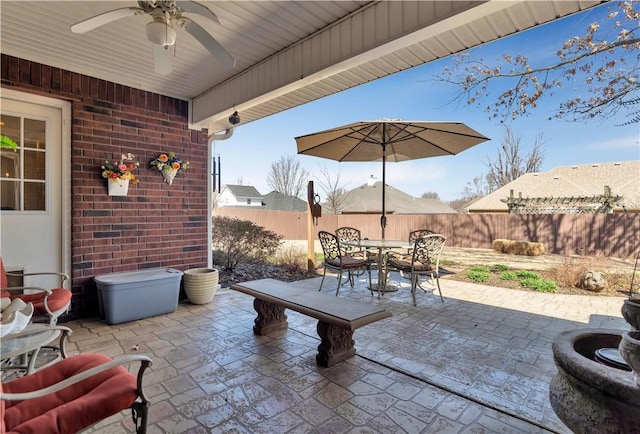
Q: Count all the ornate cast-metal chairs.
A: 4